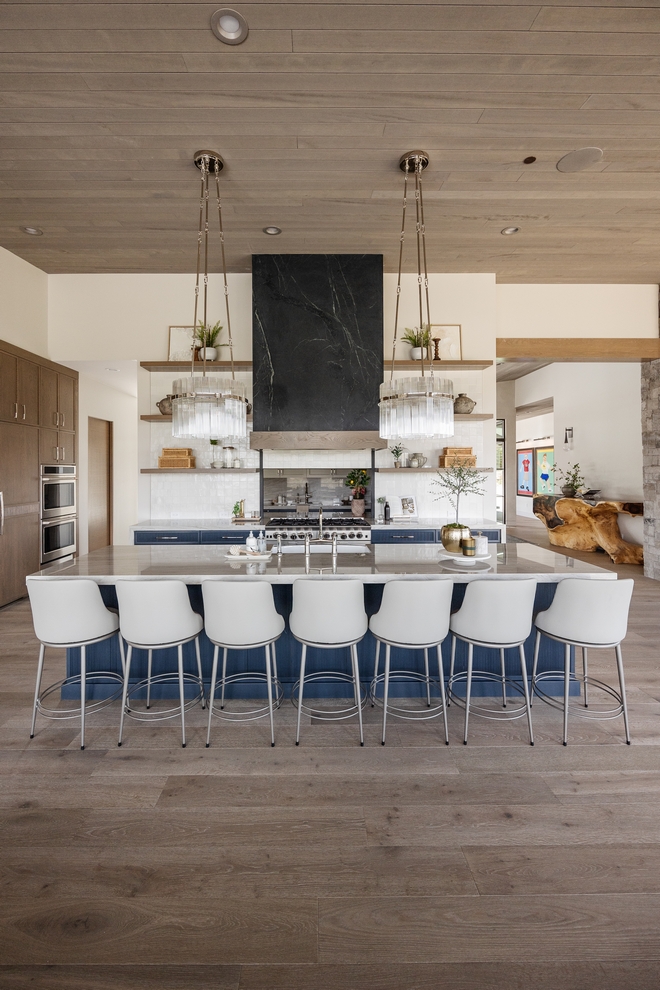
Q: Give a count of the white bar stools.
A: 7